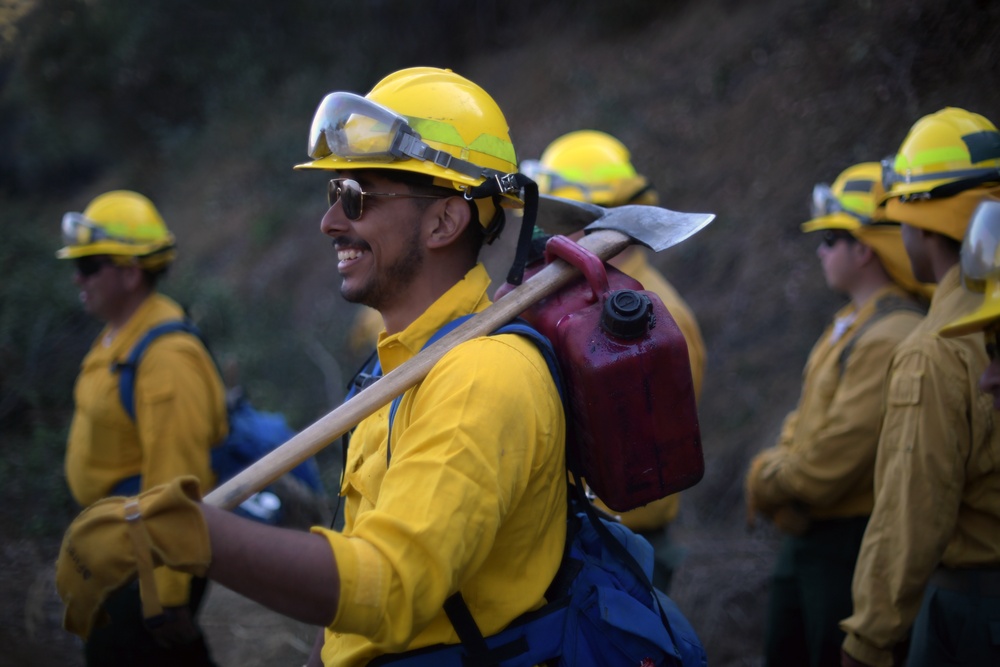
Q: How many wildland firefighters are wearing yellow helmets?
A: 6